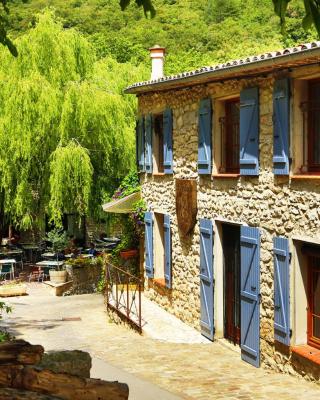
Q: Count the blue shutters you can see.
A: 11